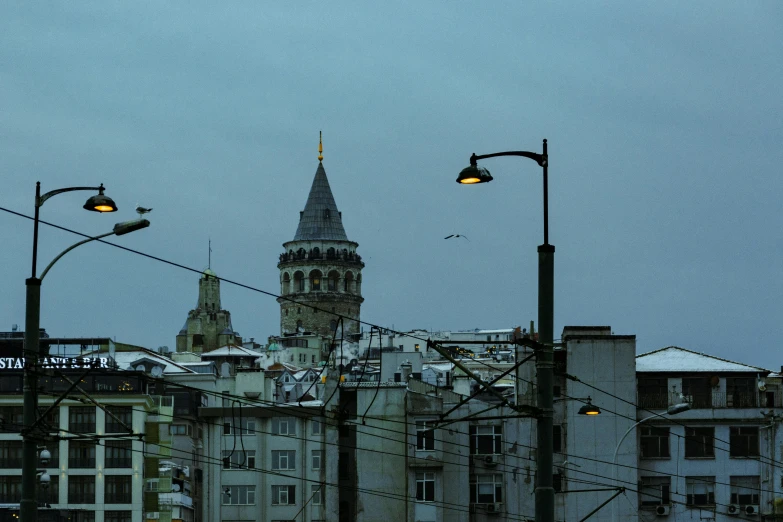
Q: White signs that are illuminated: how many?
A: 1